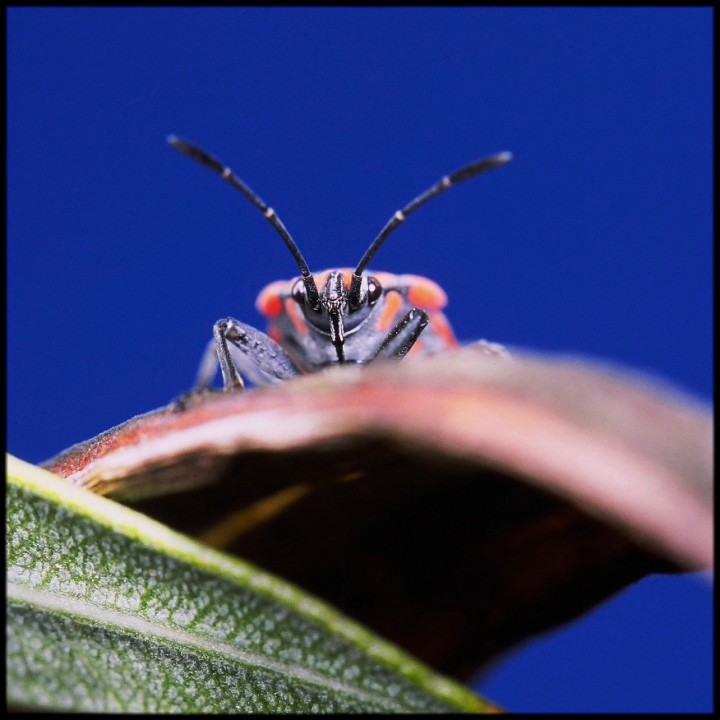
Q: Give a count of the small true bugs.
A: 1